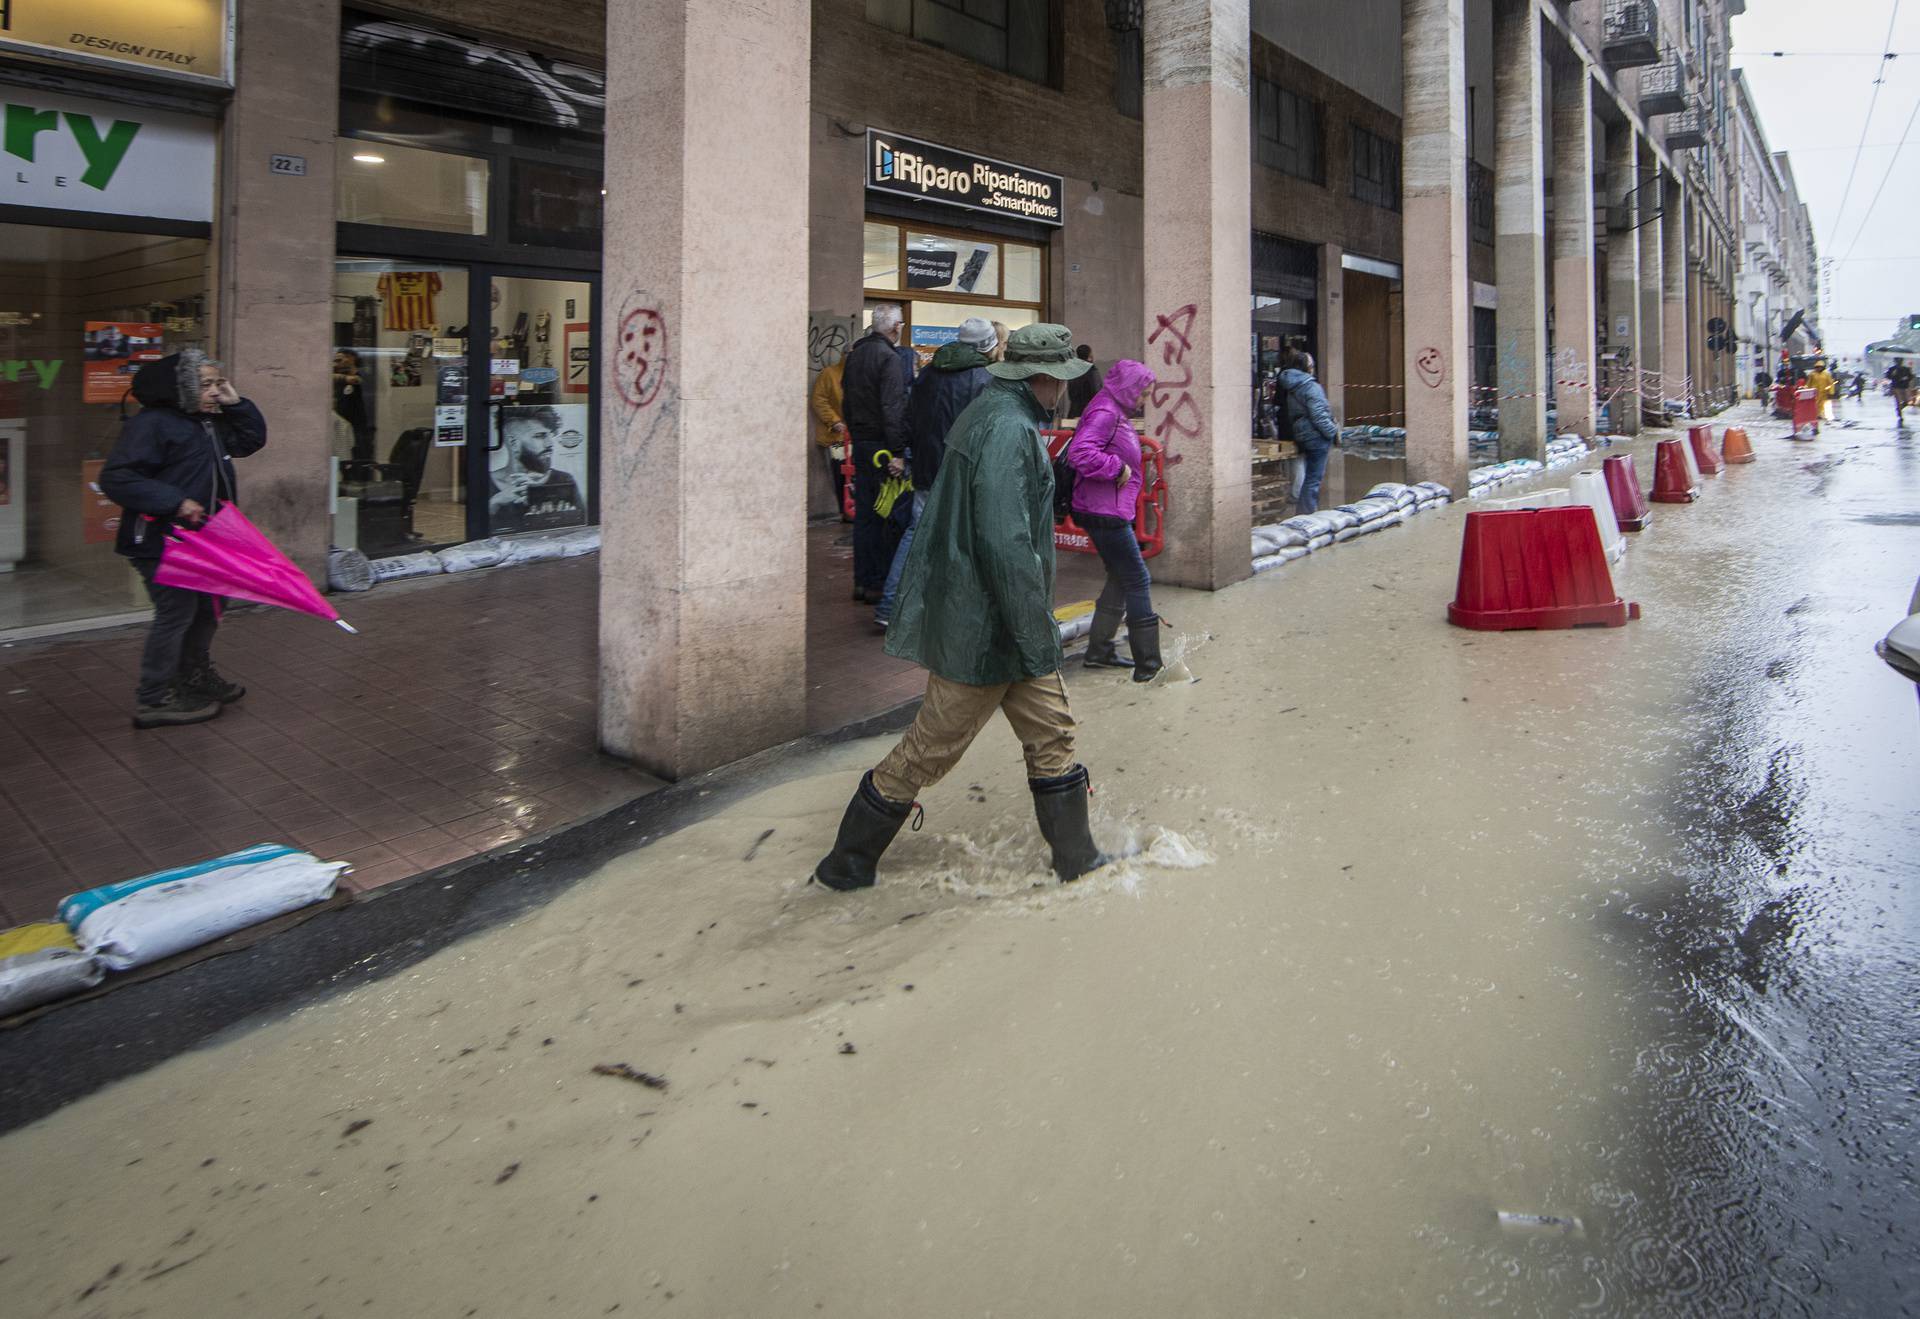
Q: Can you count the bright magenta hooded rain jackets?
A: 1